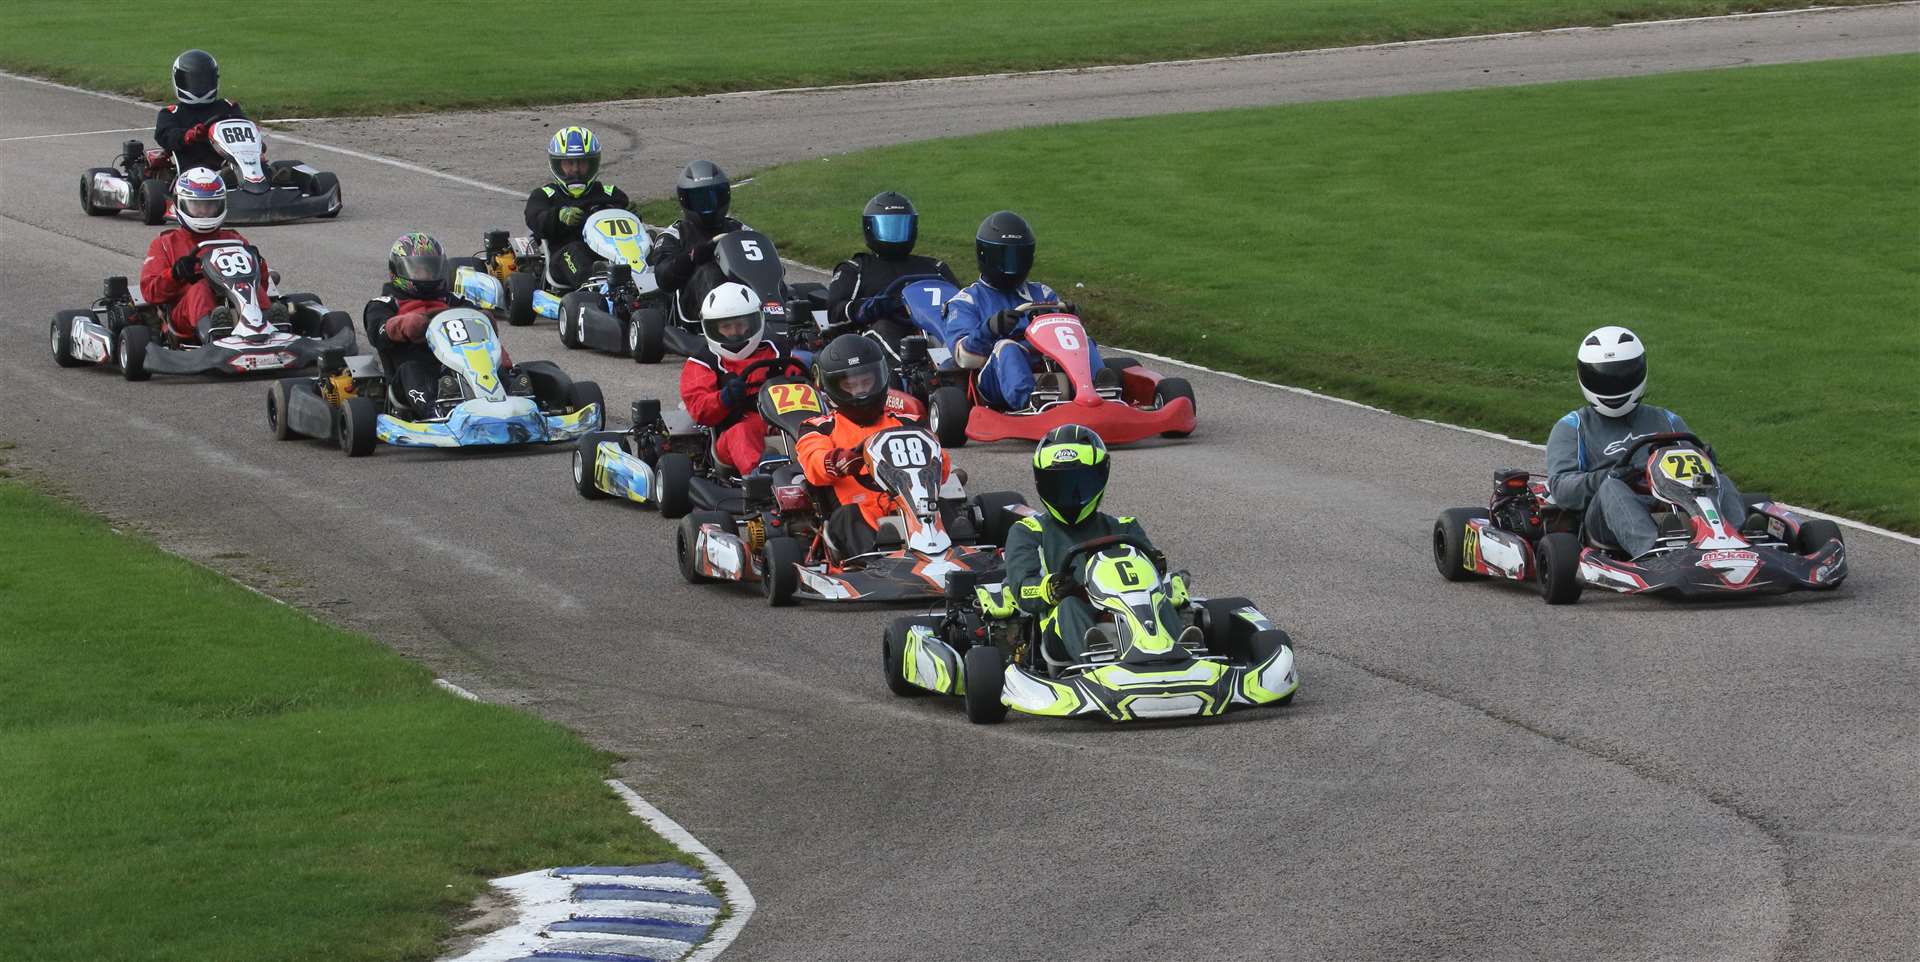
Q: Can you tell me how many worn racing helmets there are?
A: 11